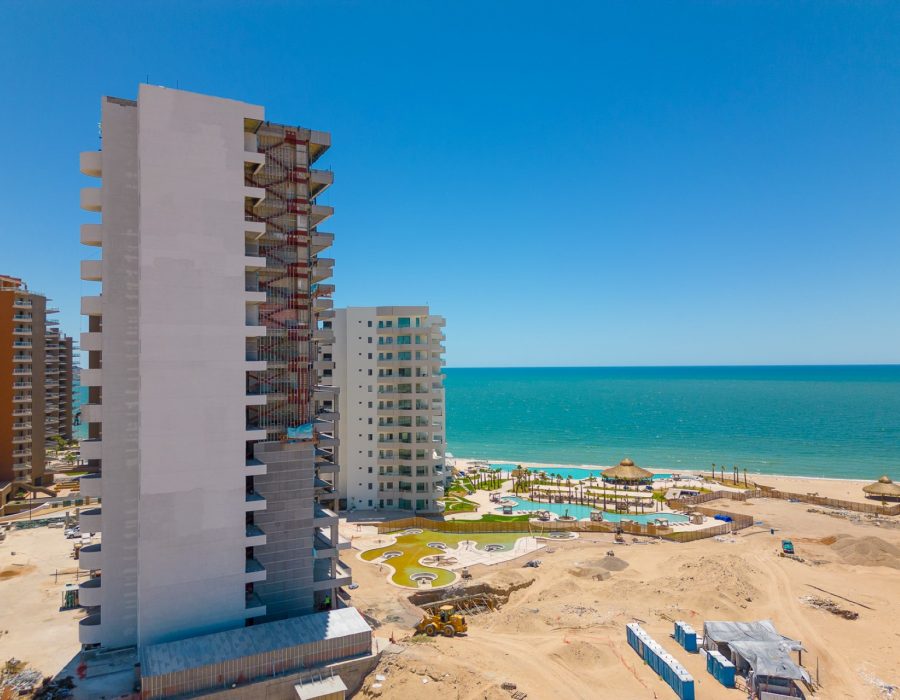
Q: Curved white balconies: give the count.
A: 14